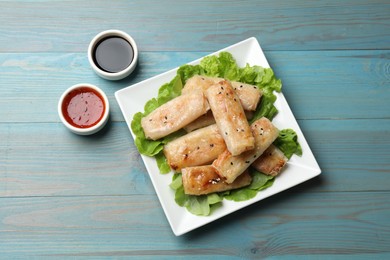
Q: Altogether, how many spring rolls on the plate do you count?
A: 8